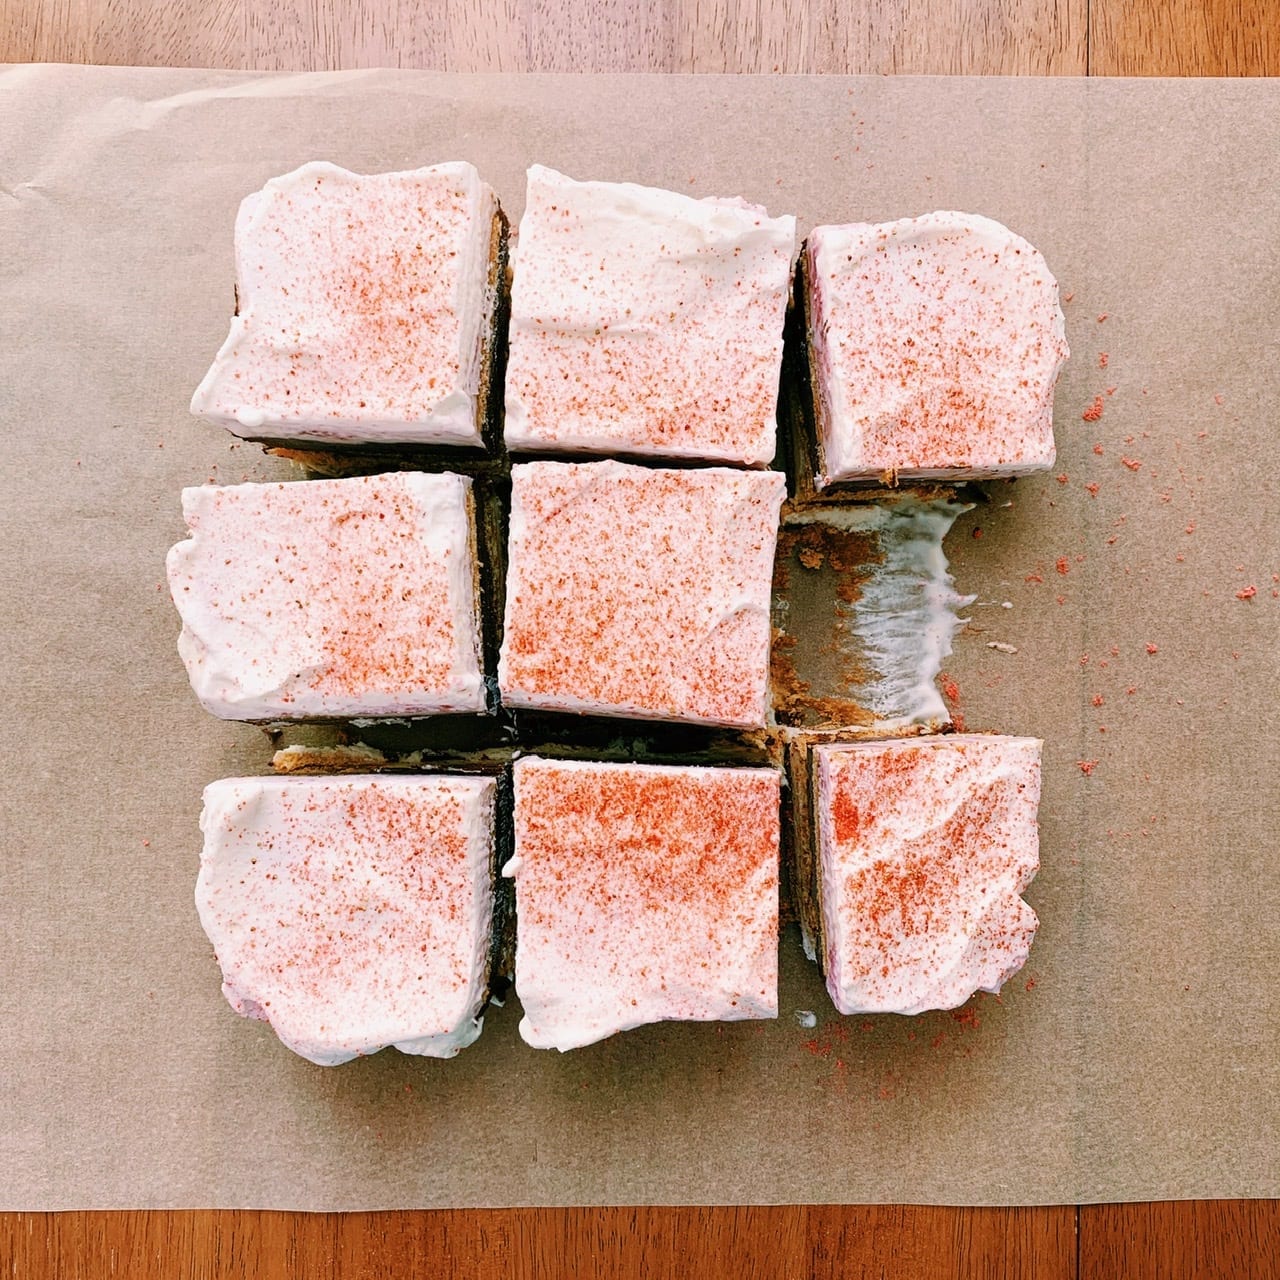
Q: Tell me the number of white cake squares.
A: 8